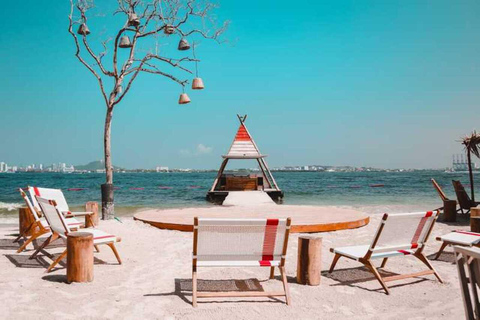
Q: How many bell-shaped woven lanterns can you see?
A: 7